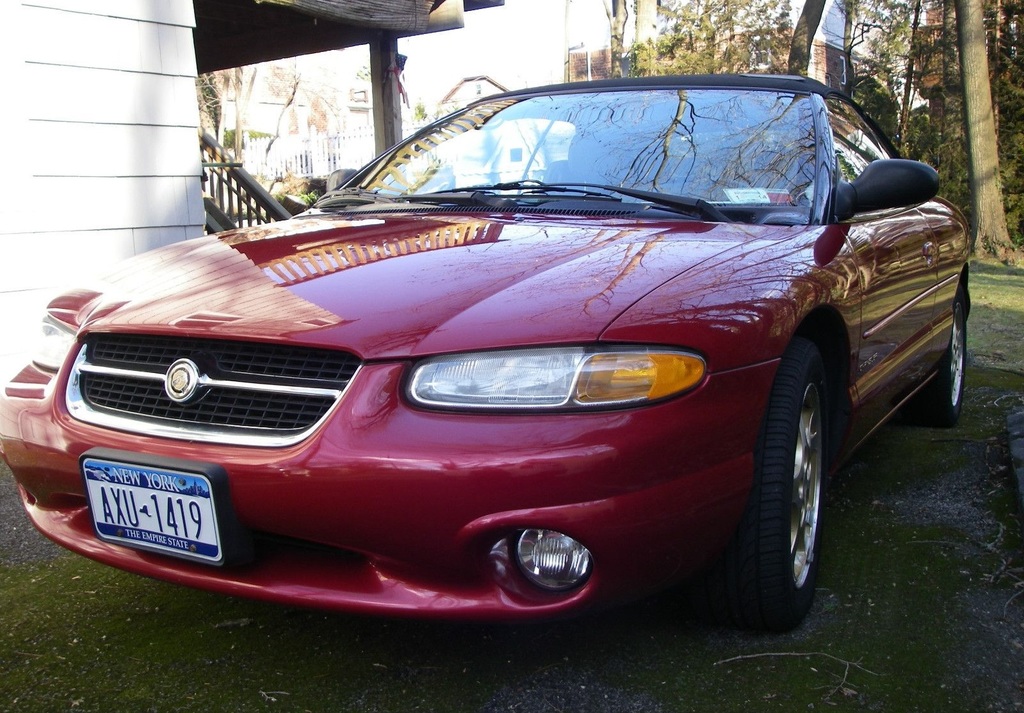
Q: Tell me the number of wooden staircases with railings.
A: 1